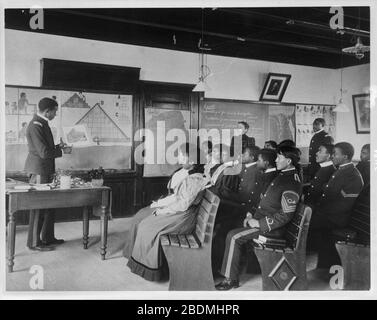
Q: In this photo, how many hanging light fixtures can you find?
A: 3